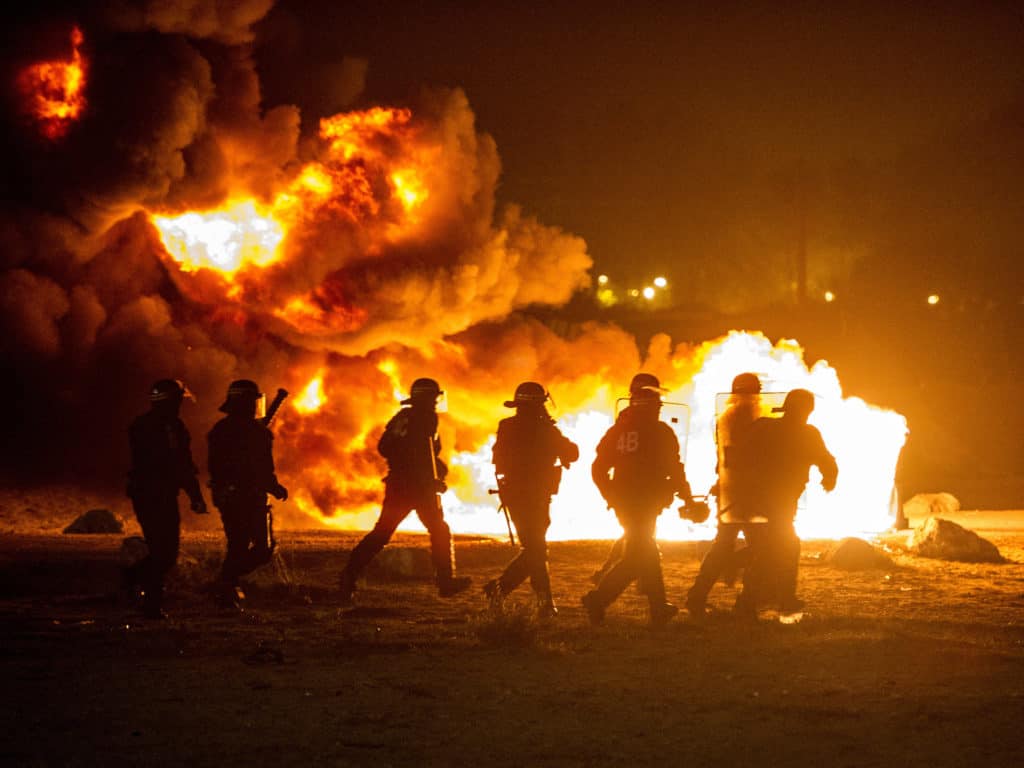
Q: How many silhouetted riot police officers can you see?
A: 7